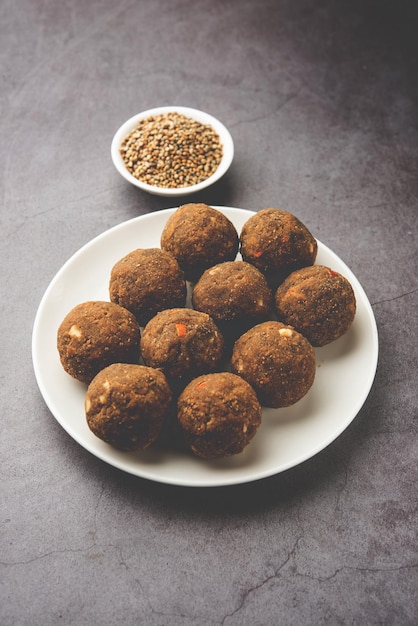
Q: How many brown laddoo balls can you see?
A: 10